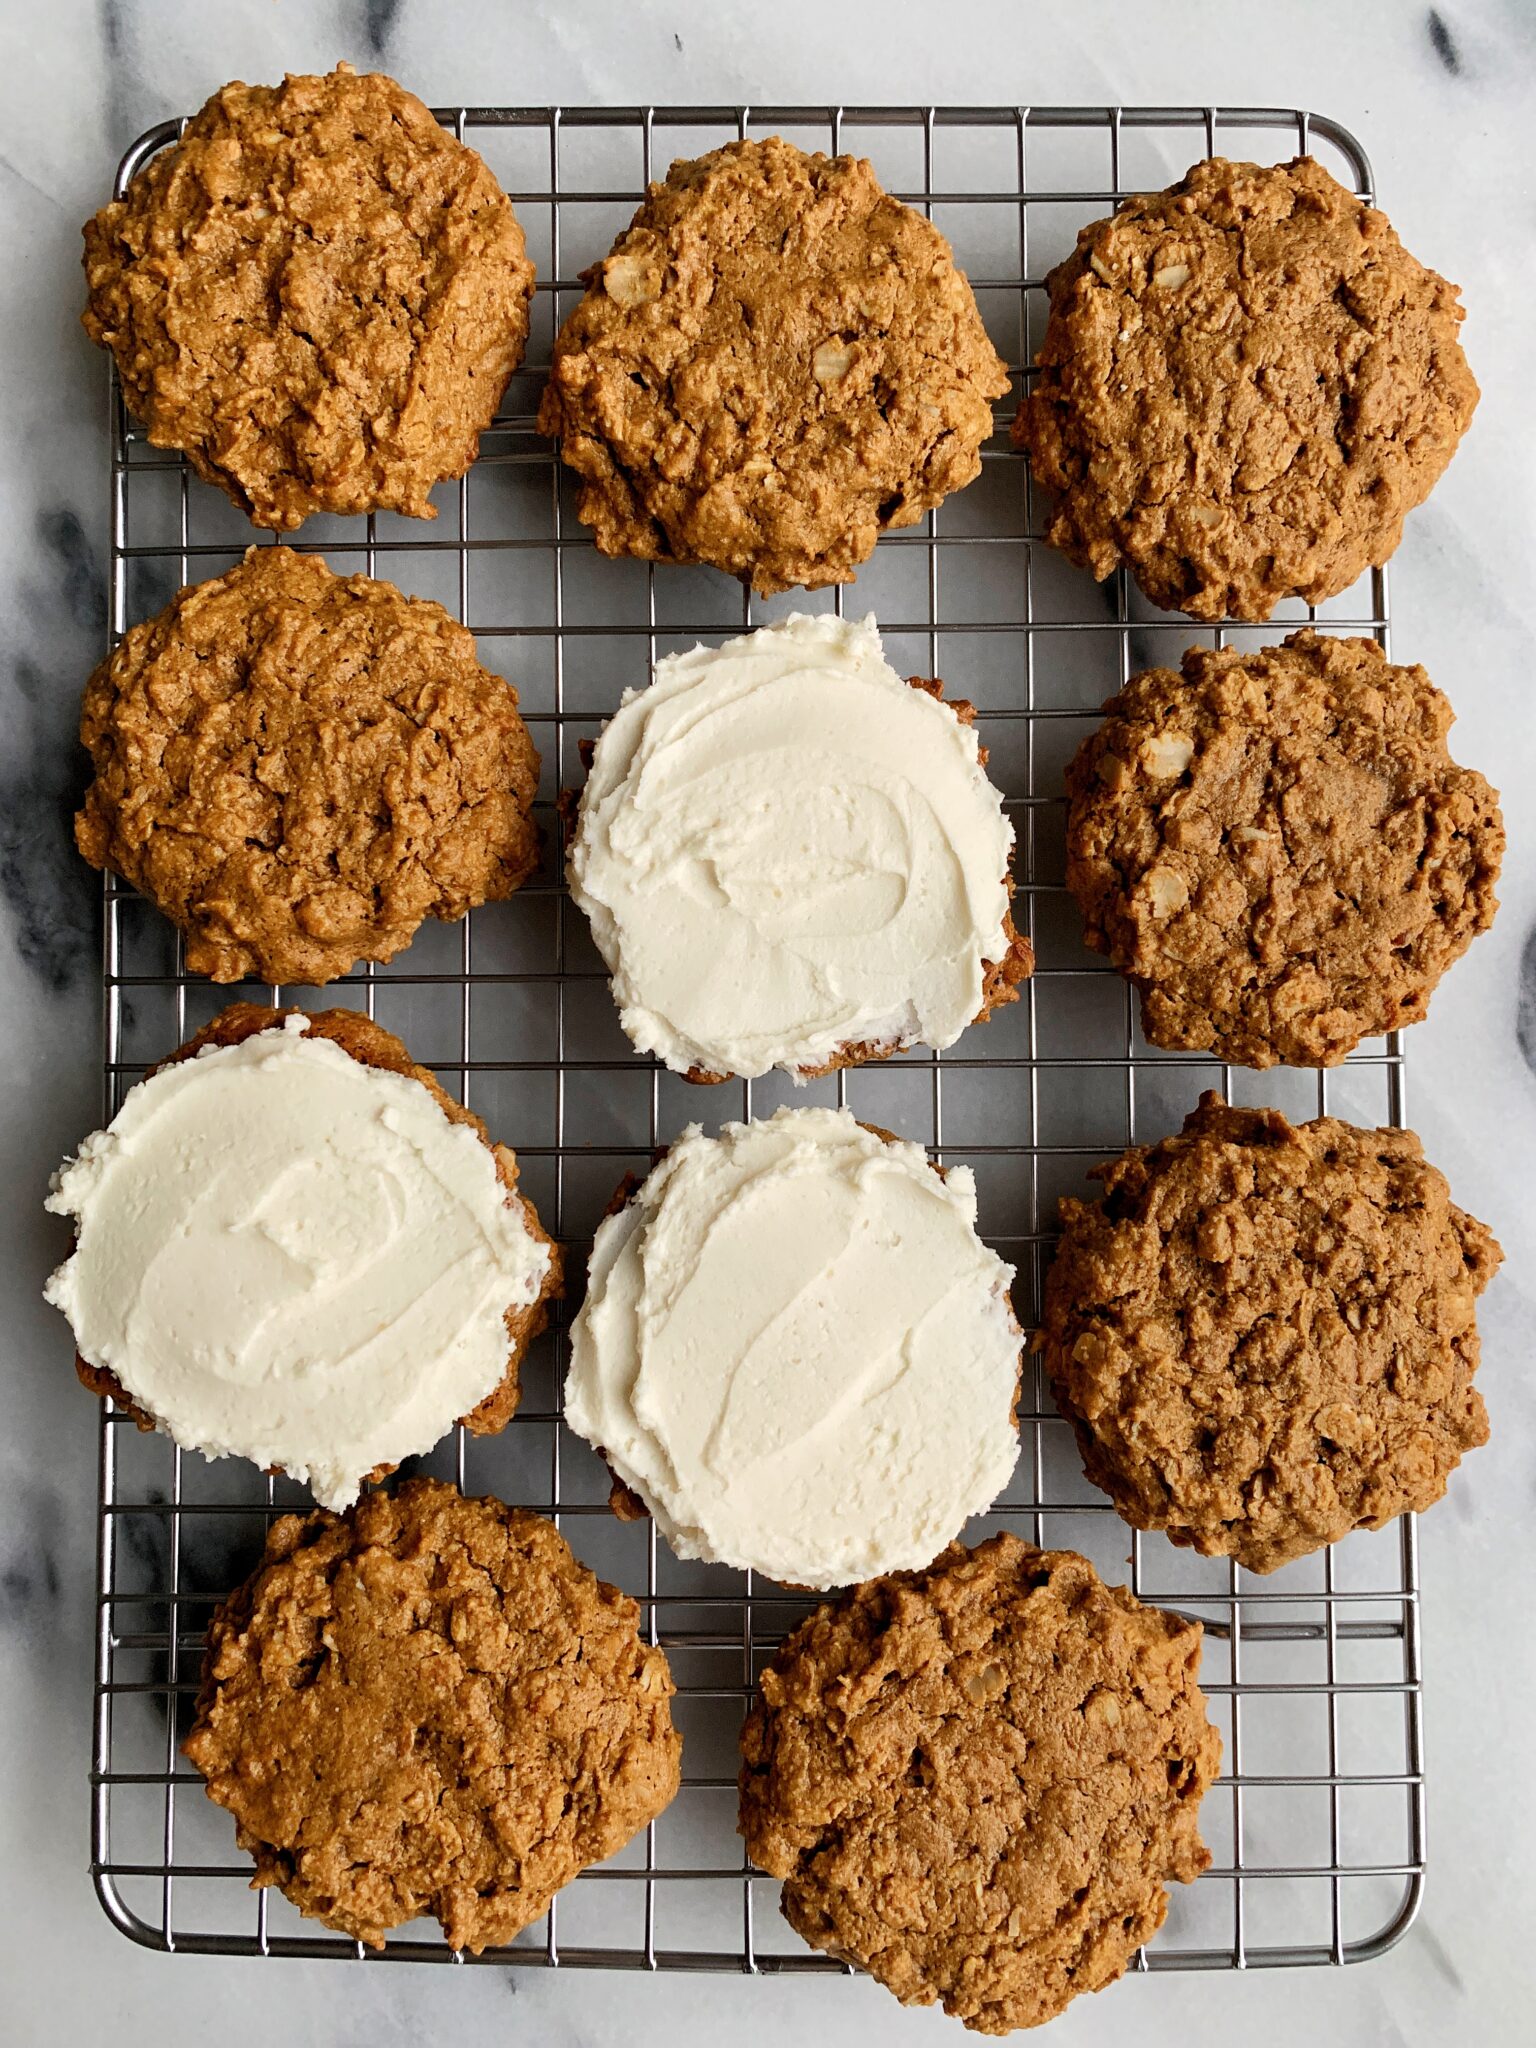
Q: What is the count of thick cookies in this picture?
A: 11